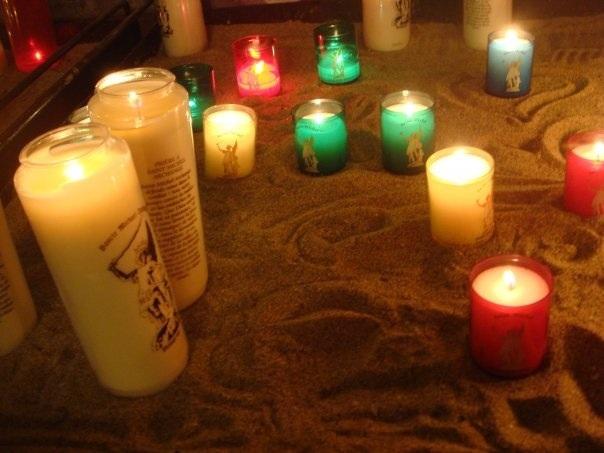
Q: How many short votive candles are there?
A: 10